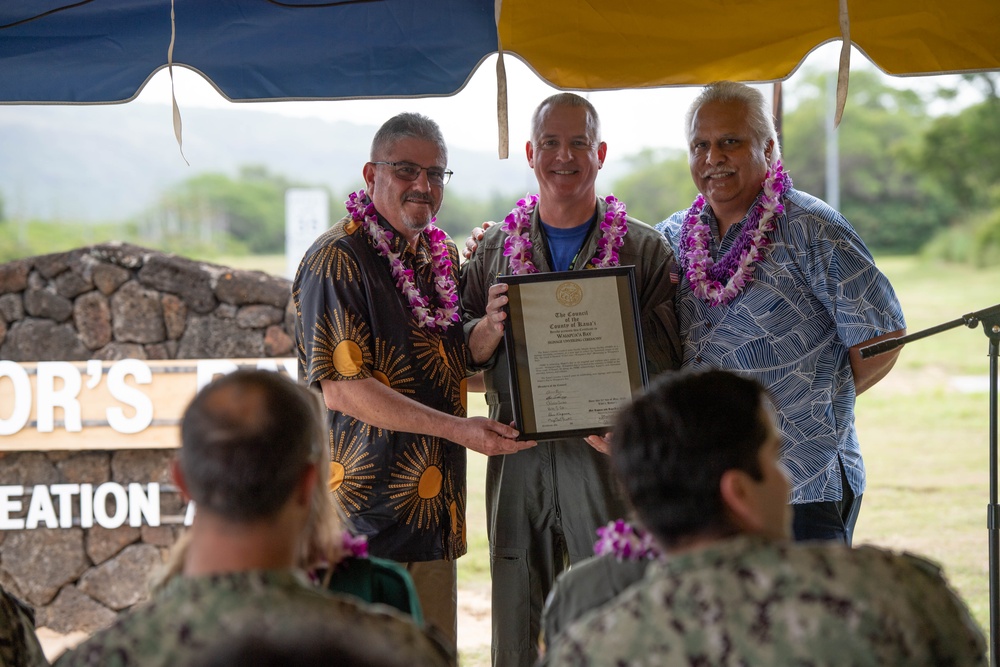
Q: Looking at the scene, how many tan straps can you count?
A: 3